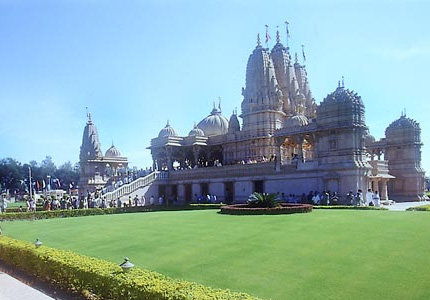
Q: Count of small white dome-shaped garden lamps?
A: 2